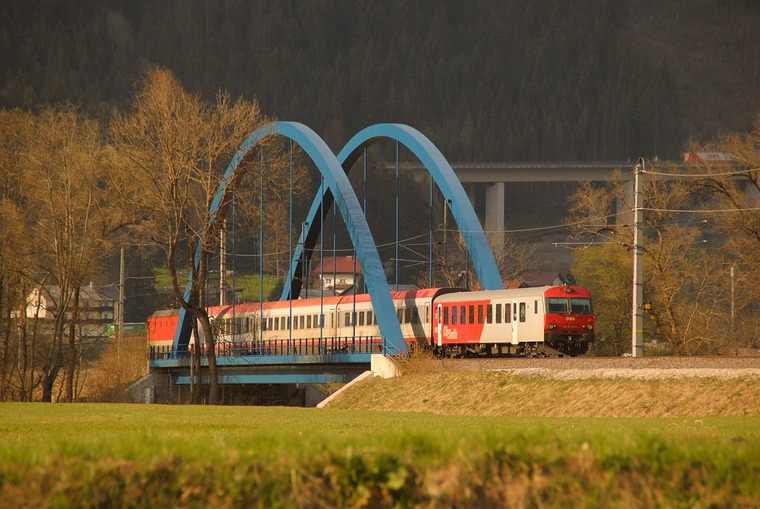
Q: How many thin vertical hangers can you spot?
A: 12